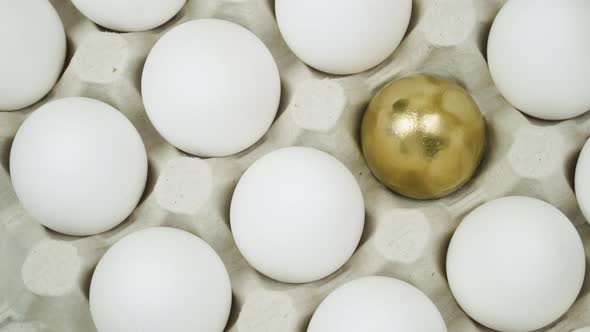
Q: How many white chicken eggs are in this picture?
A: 11